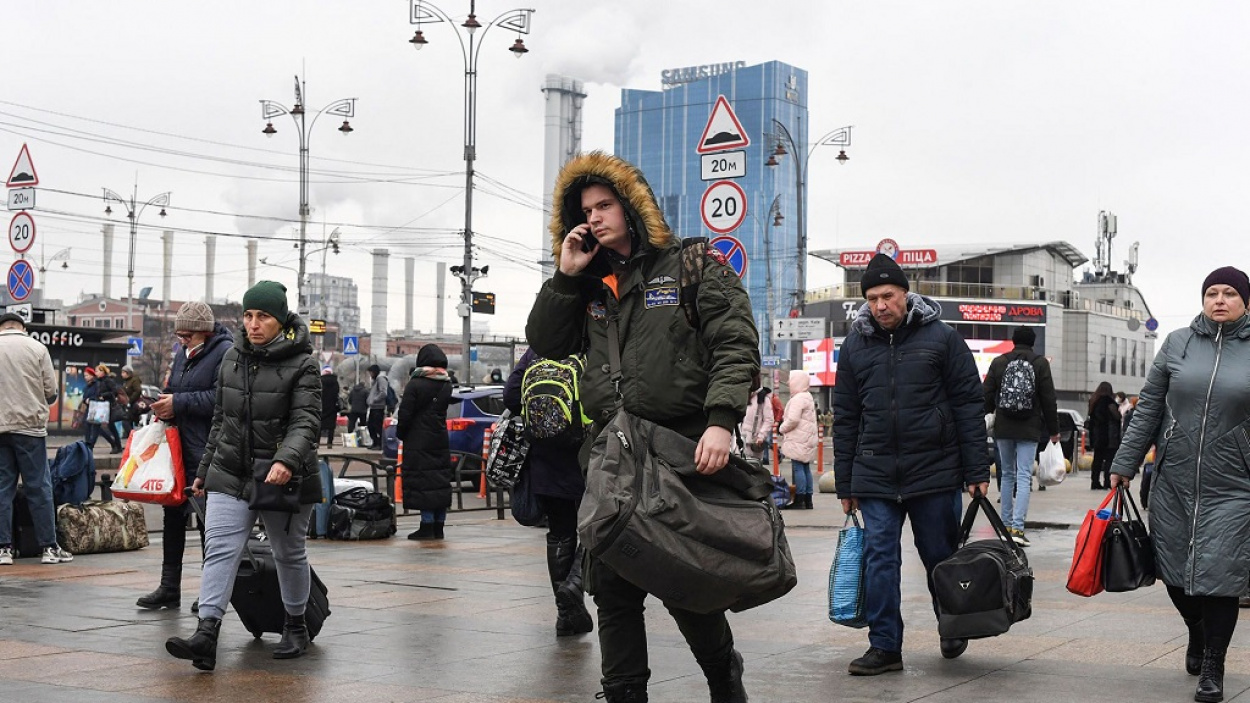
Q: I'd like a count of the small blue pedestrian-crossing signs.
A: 2